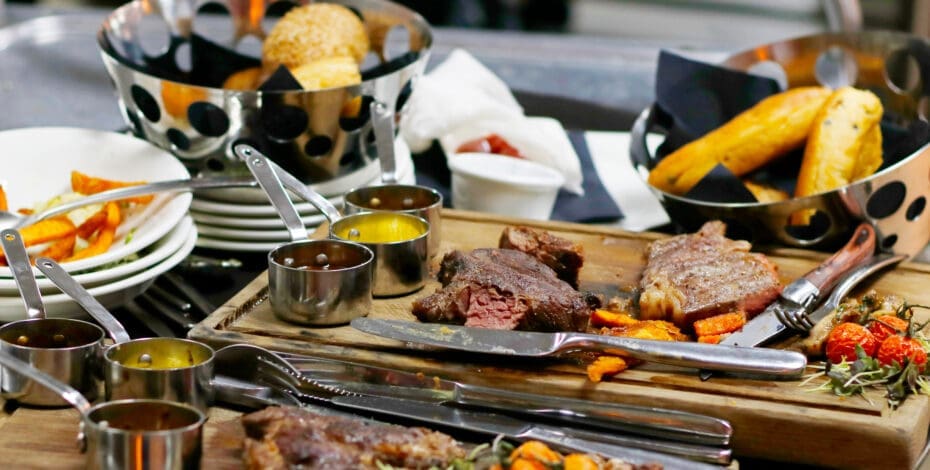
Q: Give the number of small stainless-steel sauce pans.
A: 6